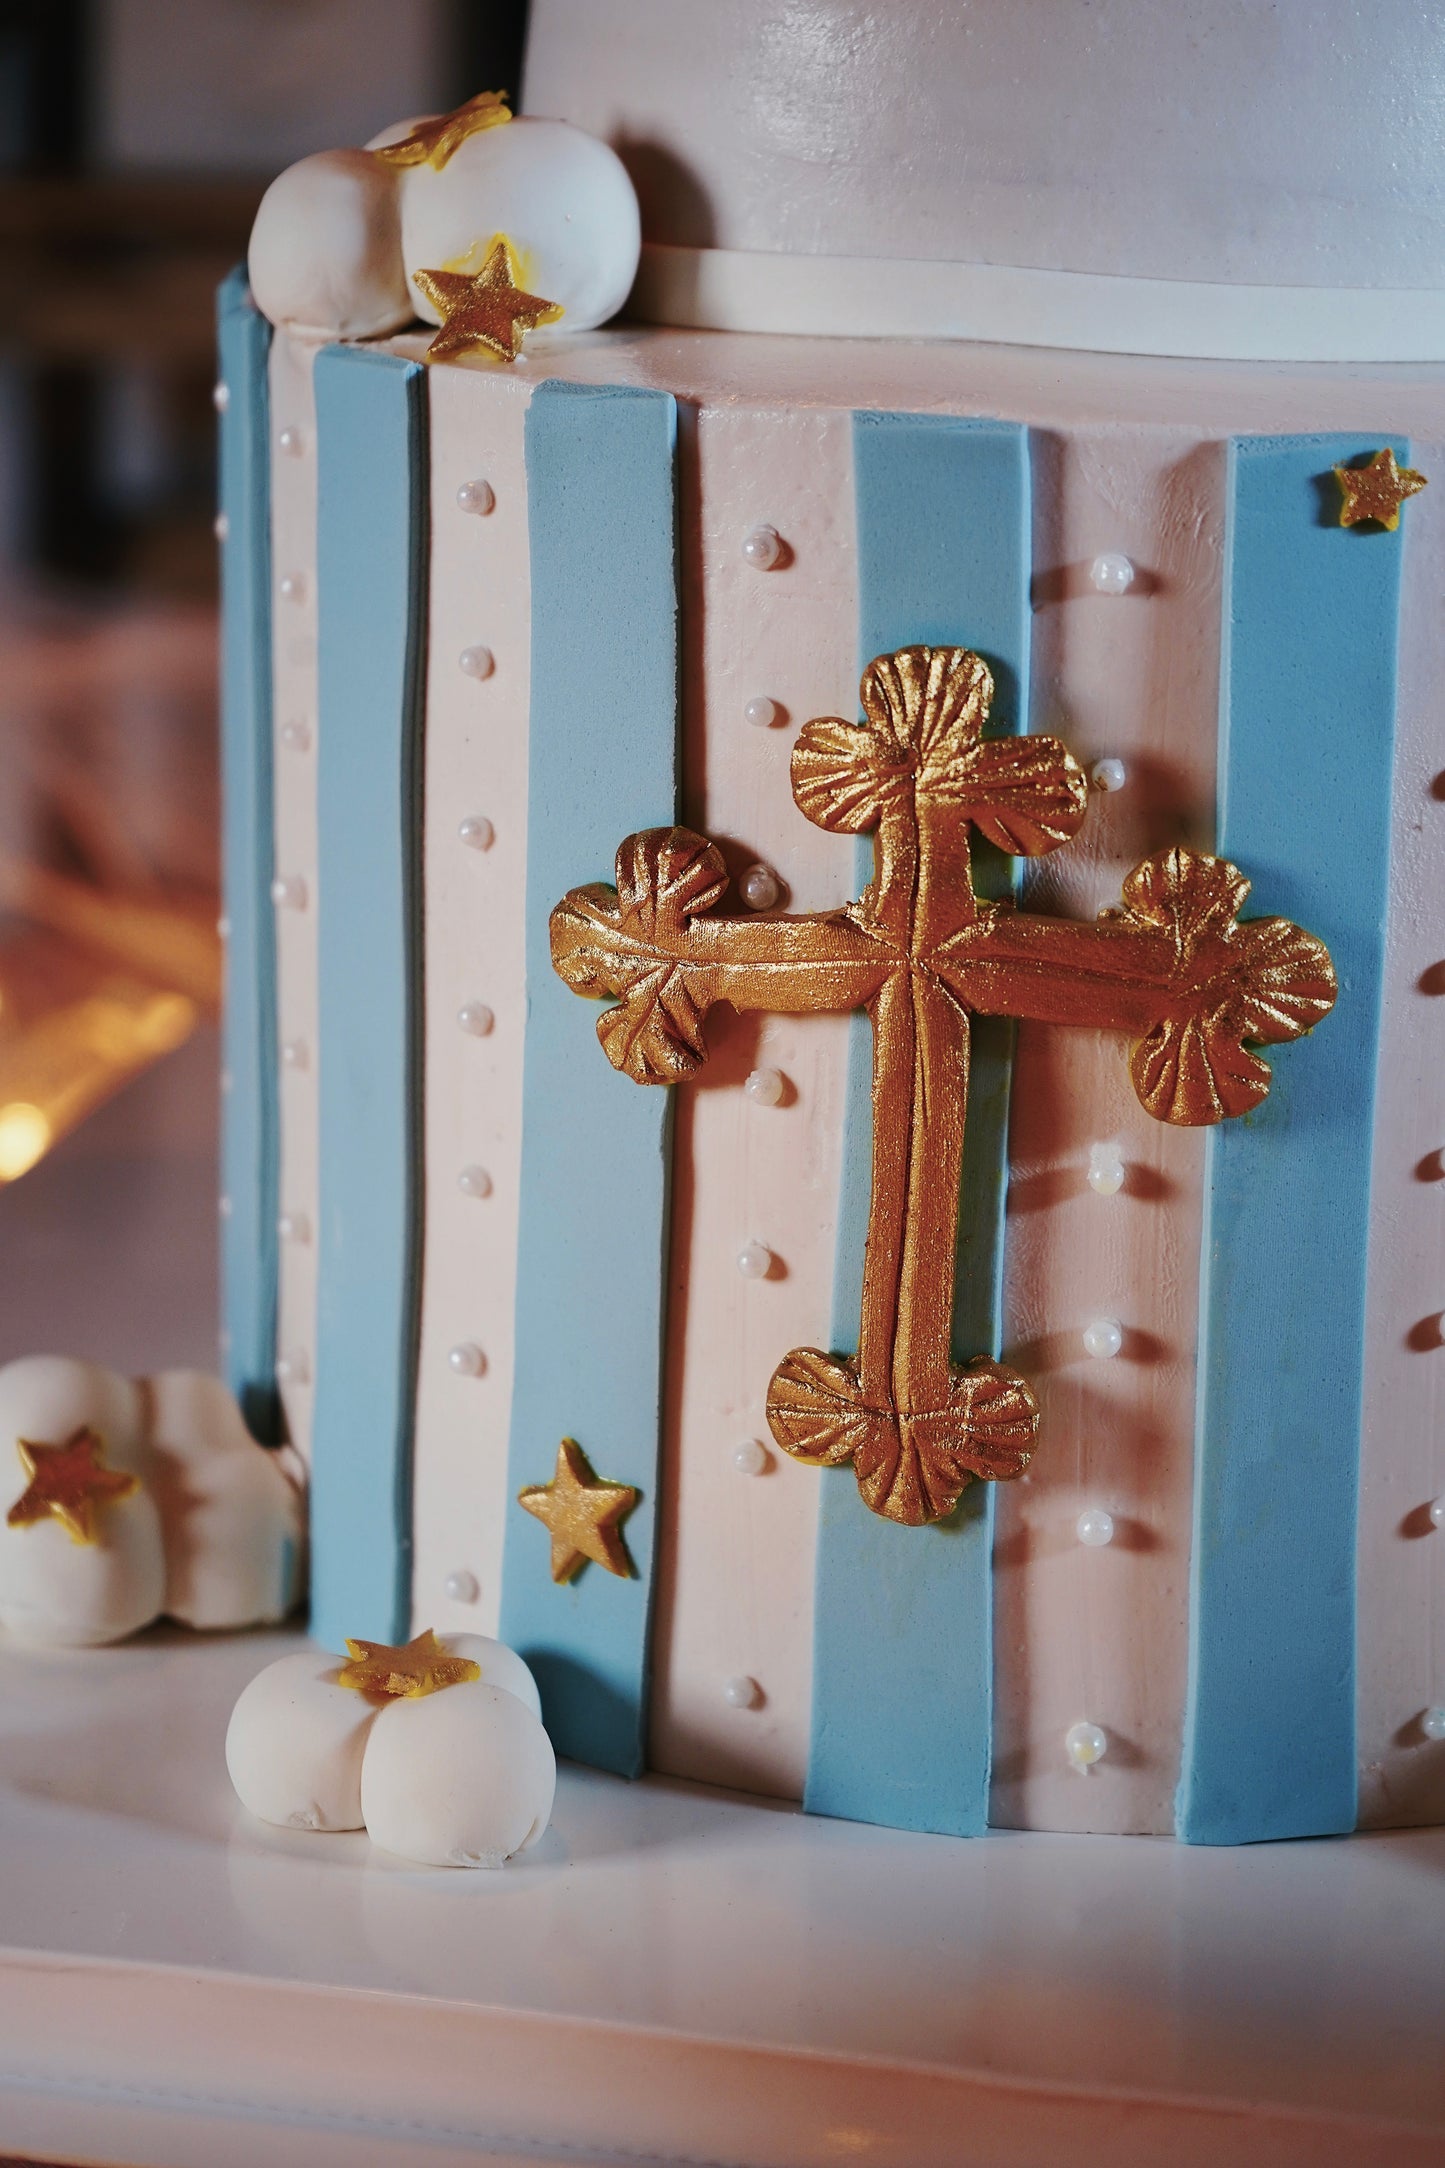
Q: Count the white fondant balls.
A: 10